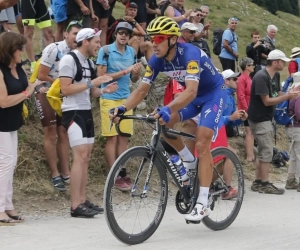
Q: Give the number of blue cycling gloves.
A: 2